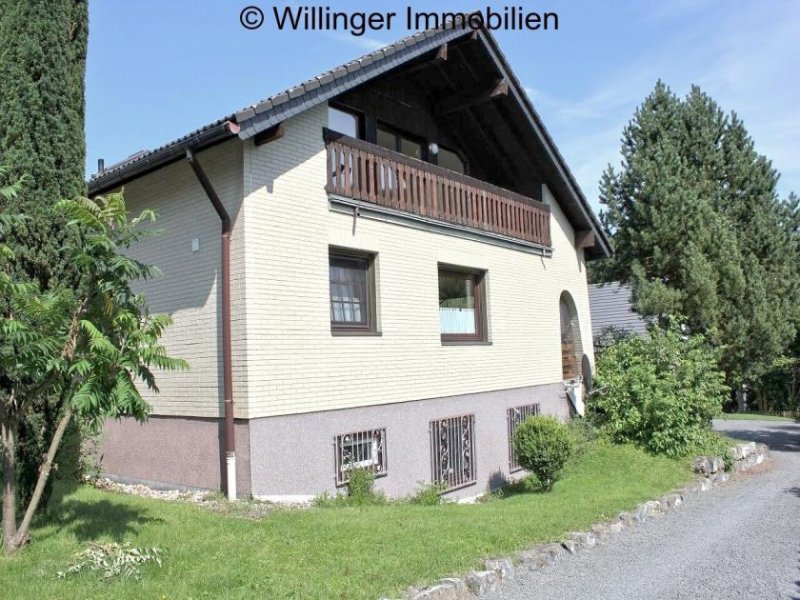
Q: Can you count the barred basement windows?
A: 3